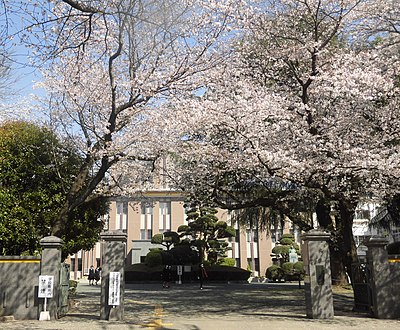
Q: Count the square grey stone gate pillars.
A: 4